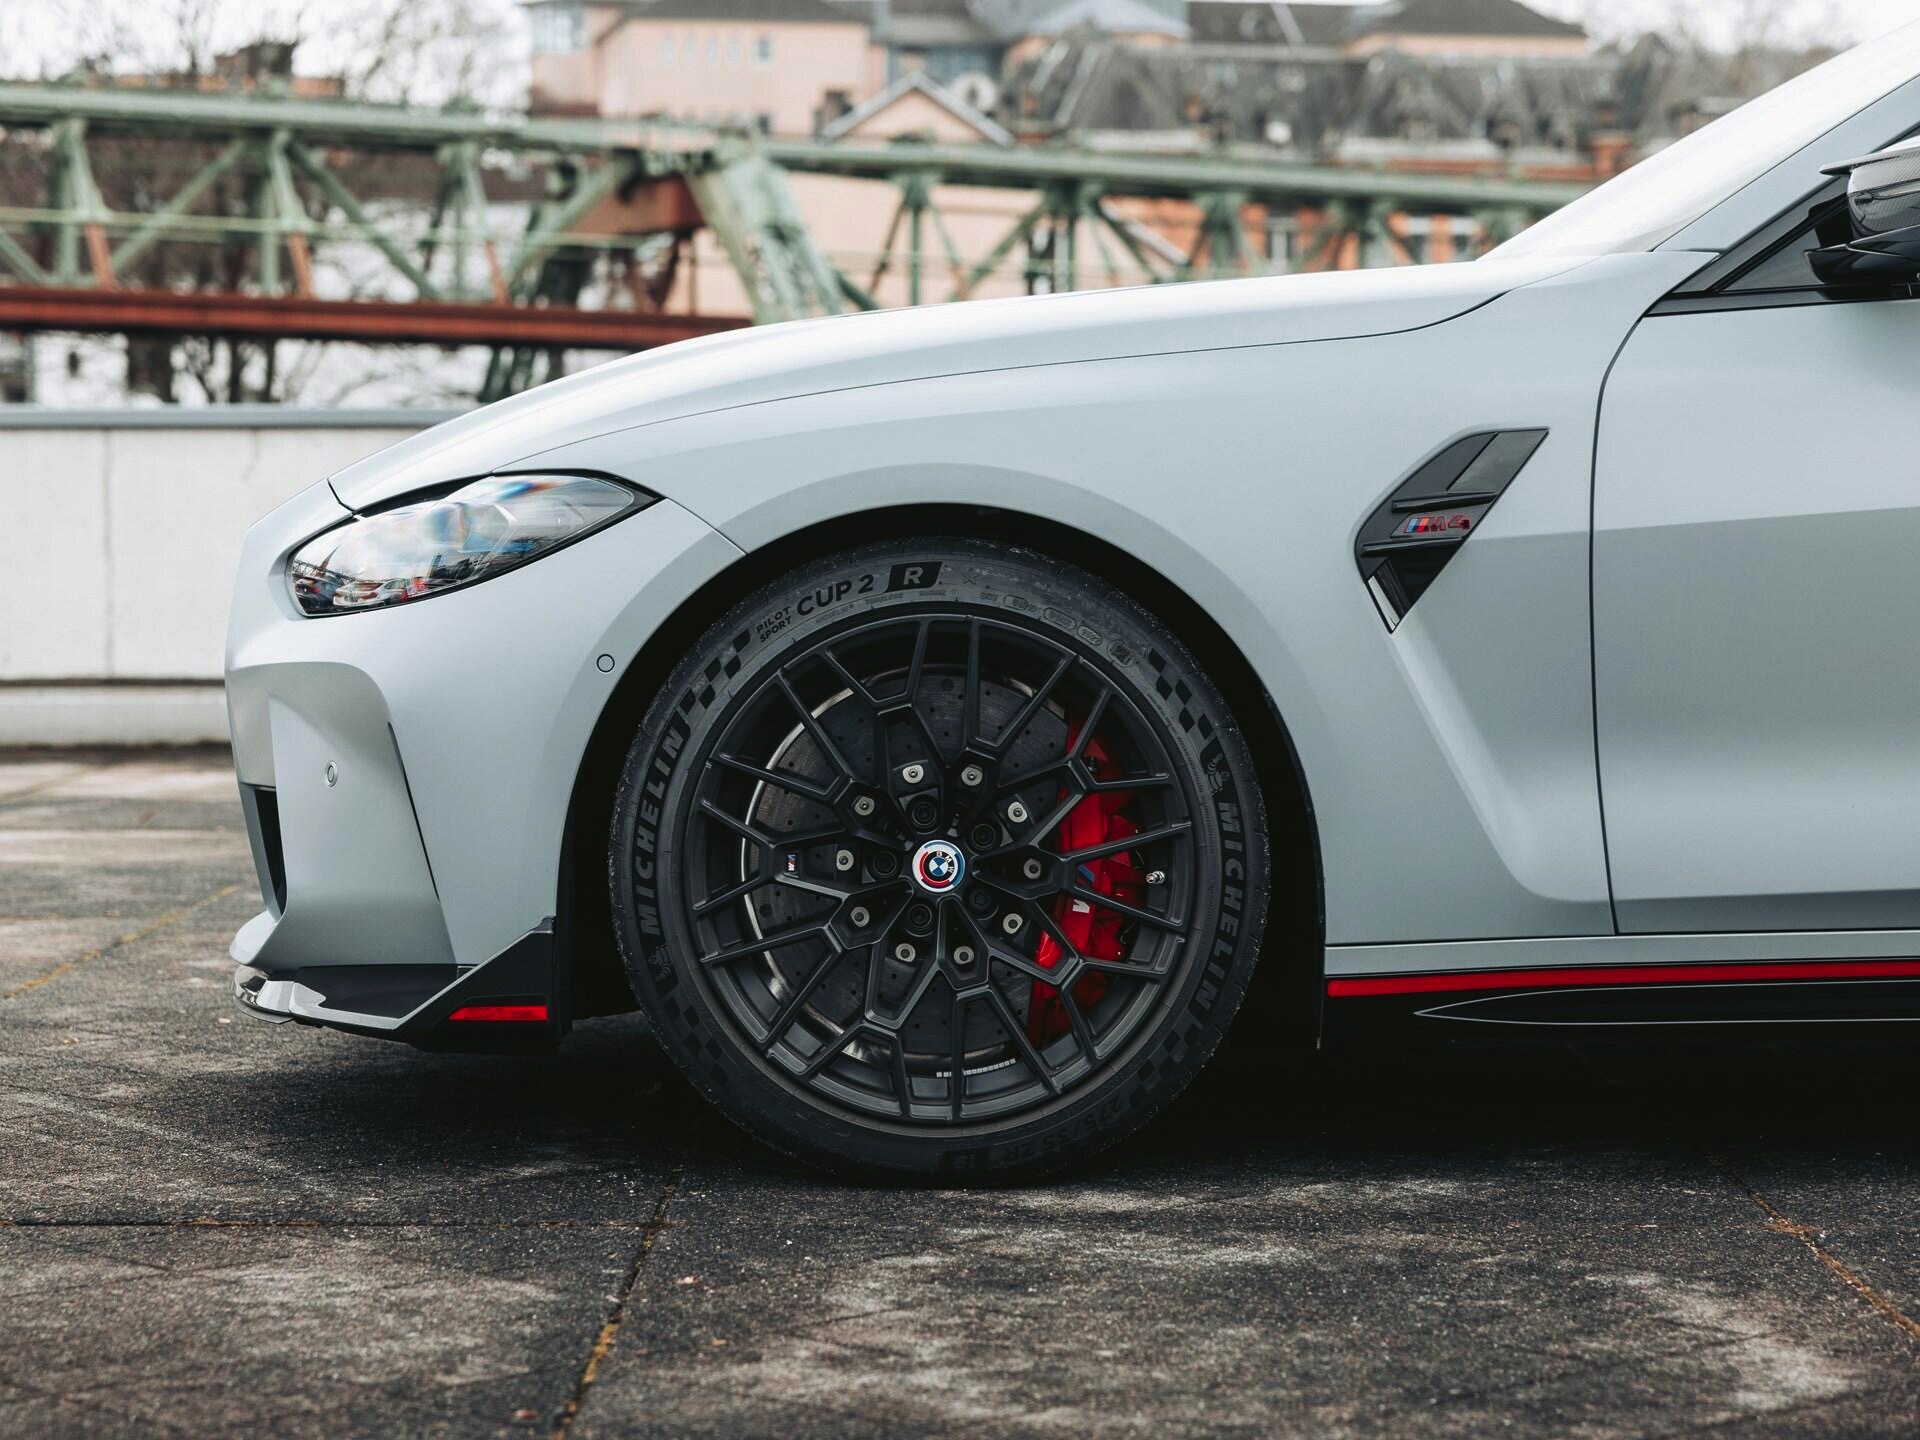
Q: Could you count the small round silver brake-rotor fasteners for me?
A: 10